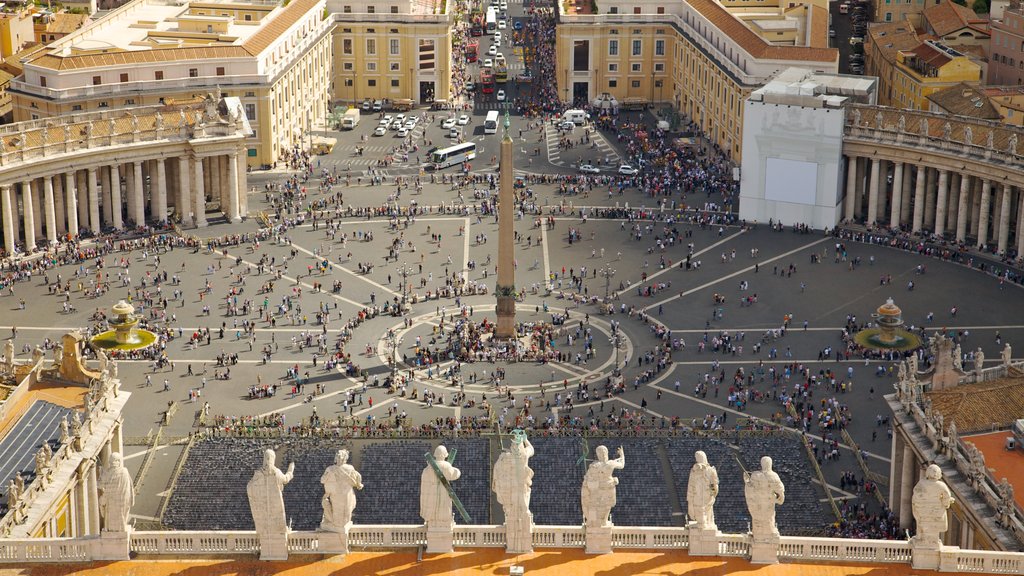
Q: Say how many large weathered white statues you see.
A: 9